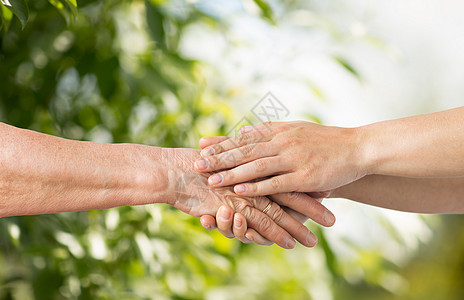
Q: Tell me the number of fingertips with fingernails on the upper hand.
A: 5